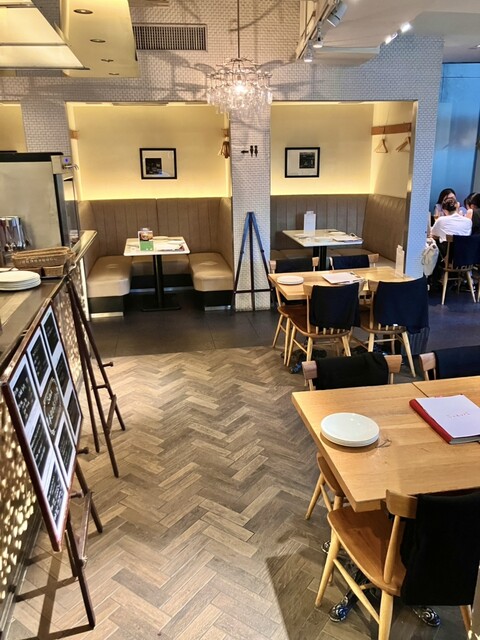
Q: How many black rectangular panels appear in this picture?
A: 9